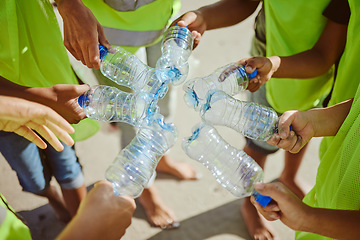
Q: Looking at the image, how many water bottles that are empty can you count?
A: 7